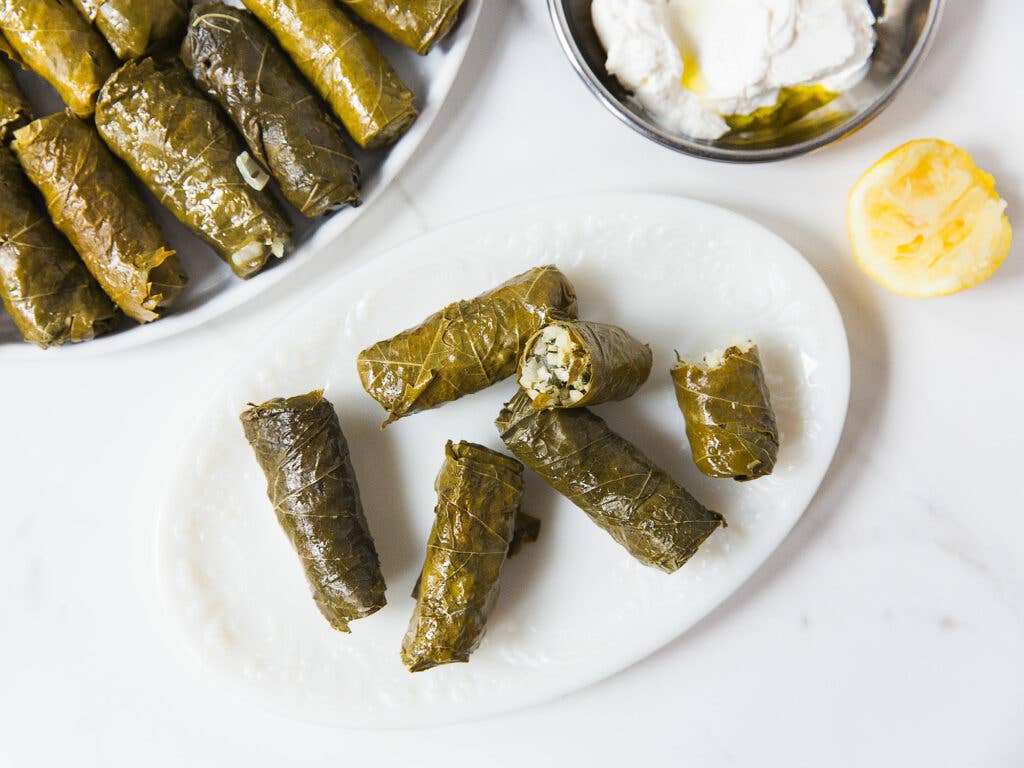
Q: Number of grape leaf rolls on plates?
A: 15